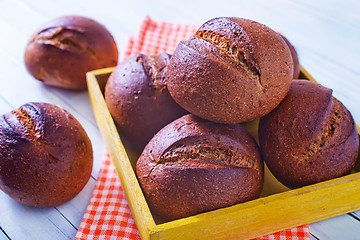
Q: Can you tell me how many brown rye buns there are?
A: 7